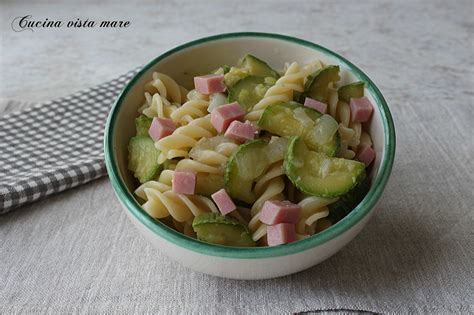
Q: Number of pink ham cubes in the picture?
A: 11